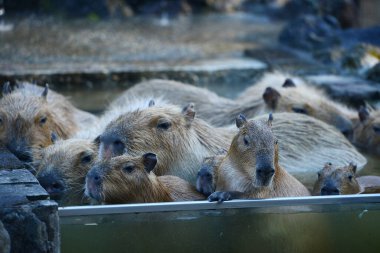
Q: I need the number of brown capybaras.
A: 9